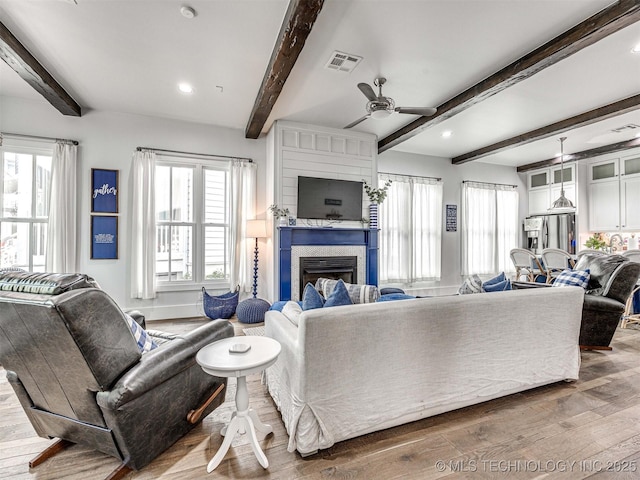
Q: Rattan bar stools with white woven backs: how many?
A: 4